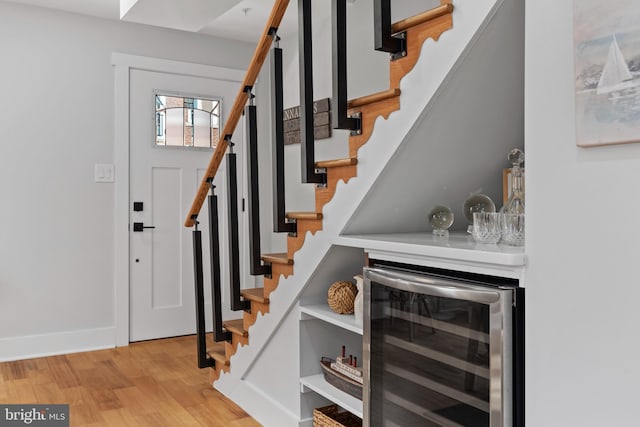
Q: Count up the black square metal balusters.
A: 8